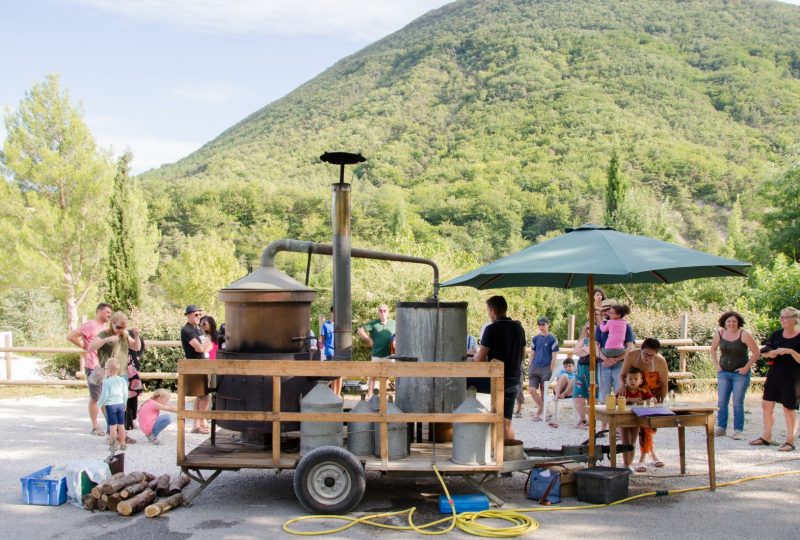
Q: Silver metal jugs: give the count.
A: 5